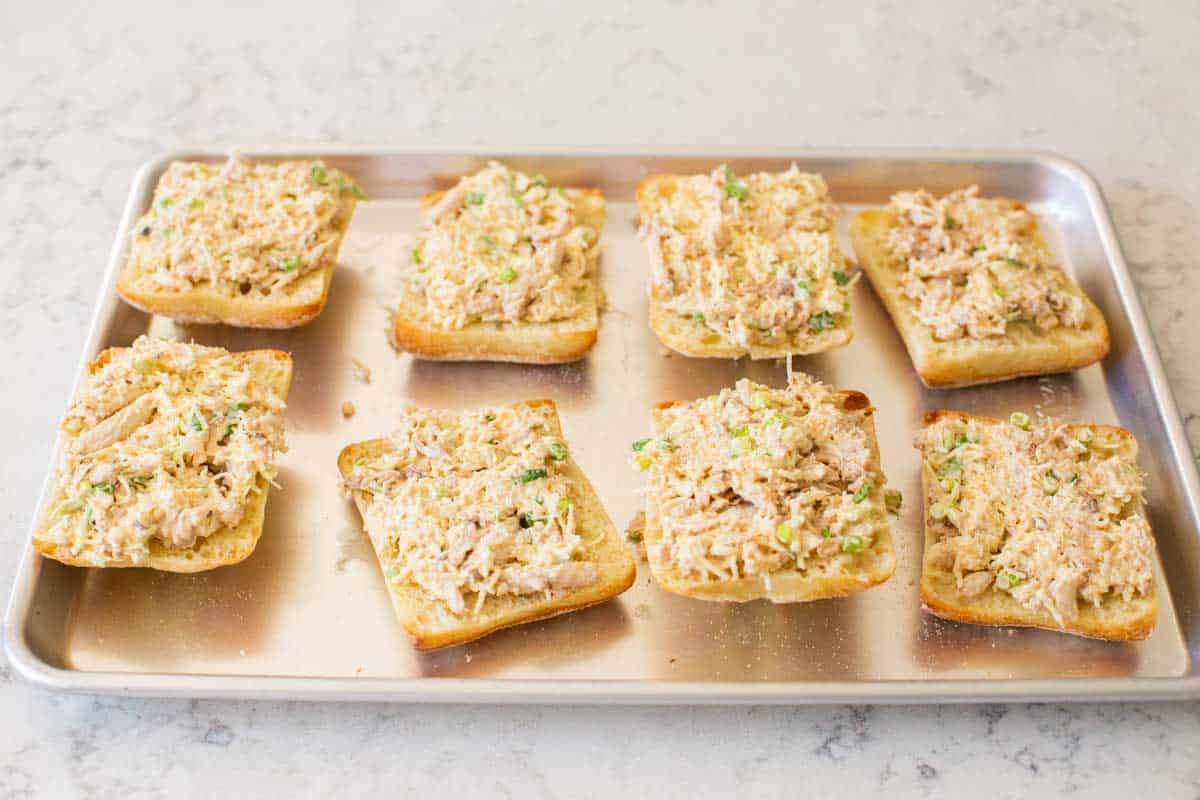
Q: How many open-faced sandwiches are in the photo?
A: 8